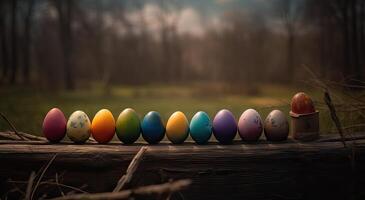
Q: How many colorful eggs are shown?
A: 11